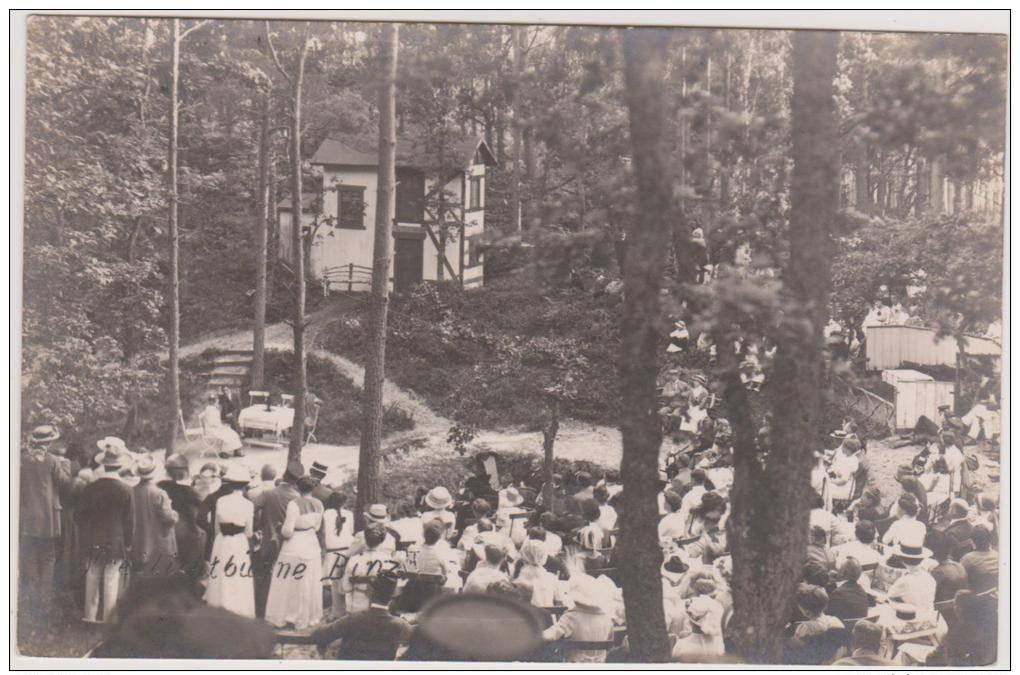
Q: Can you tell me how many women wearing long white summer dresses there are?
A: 2